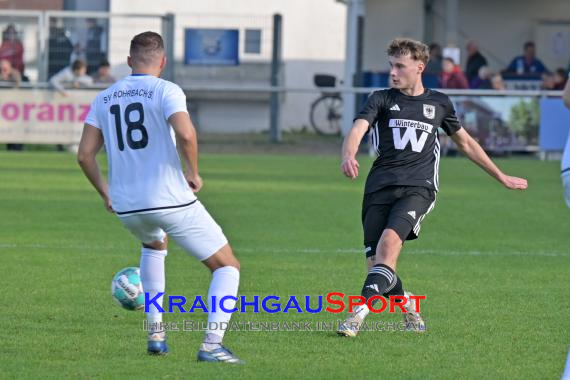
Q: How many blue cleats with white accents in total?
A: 2